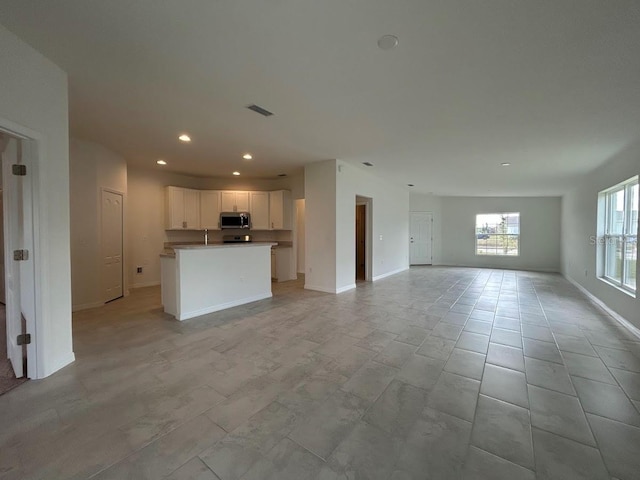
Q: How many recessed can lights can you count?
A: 4